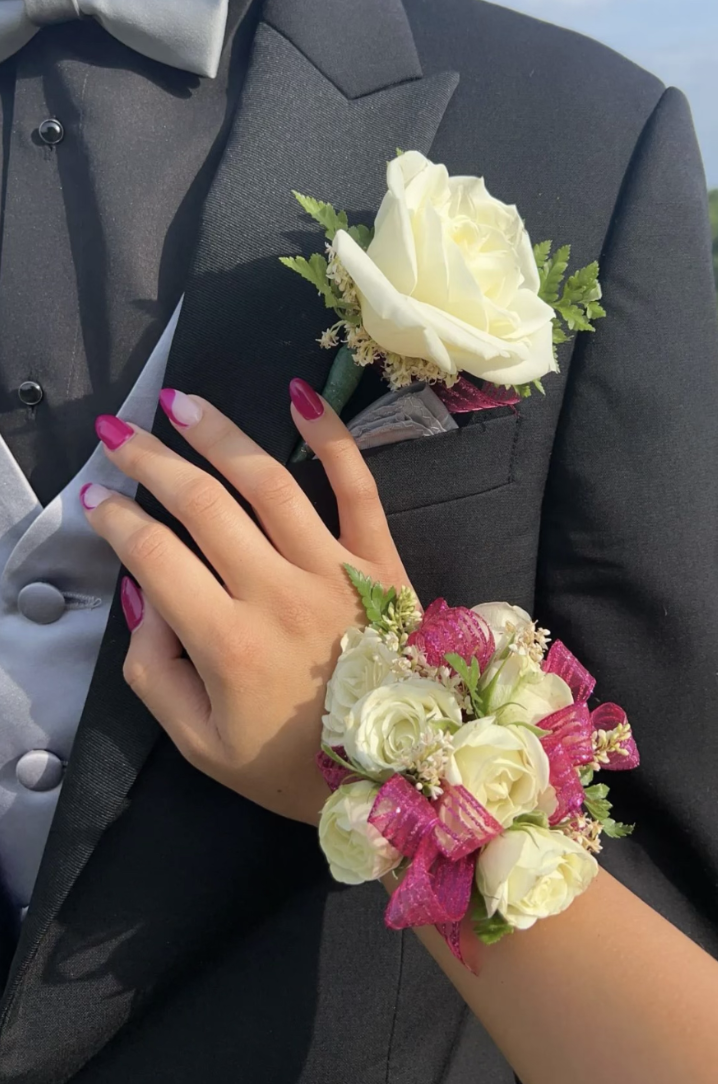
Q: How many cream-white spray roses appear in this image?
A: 7